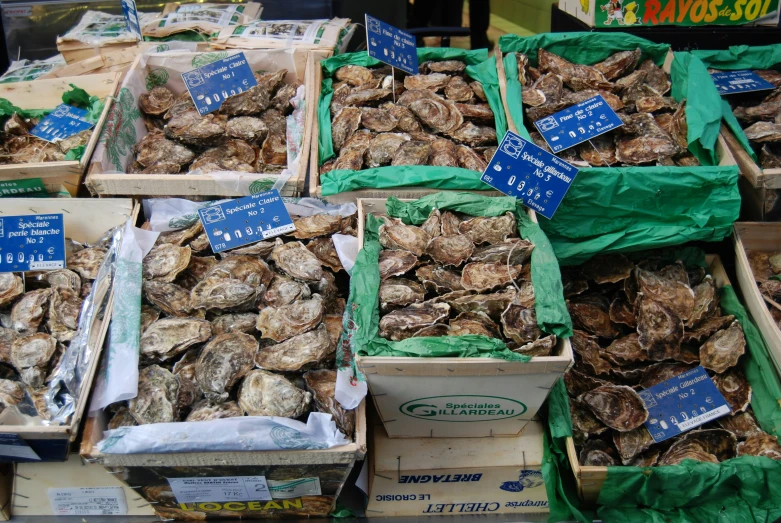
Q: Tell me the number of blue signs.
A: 10